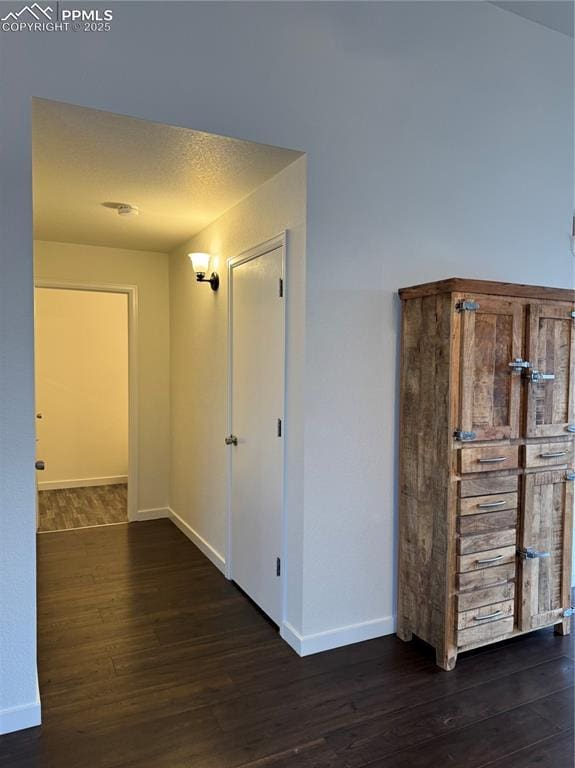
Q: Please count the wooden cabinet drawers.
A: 5